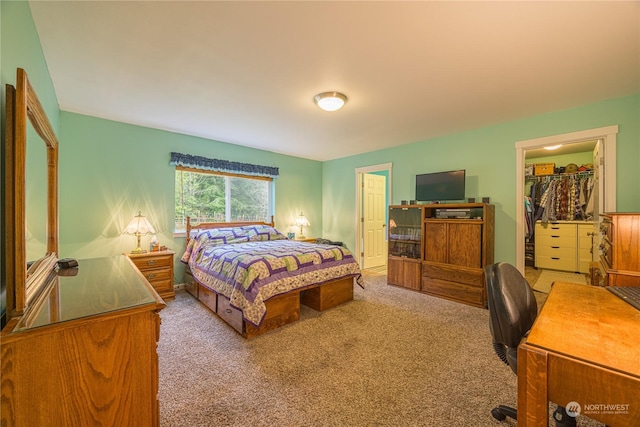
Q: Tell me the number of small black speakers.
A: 4